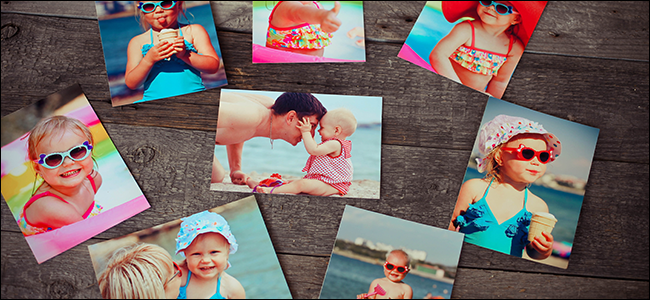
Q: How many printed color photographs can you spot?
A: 8